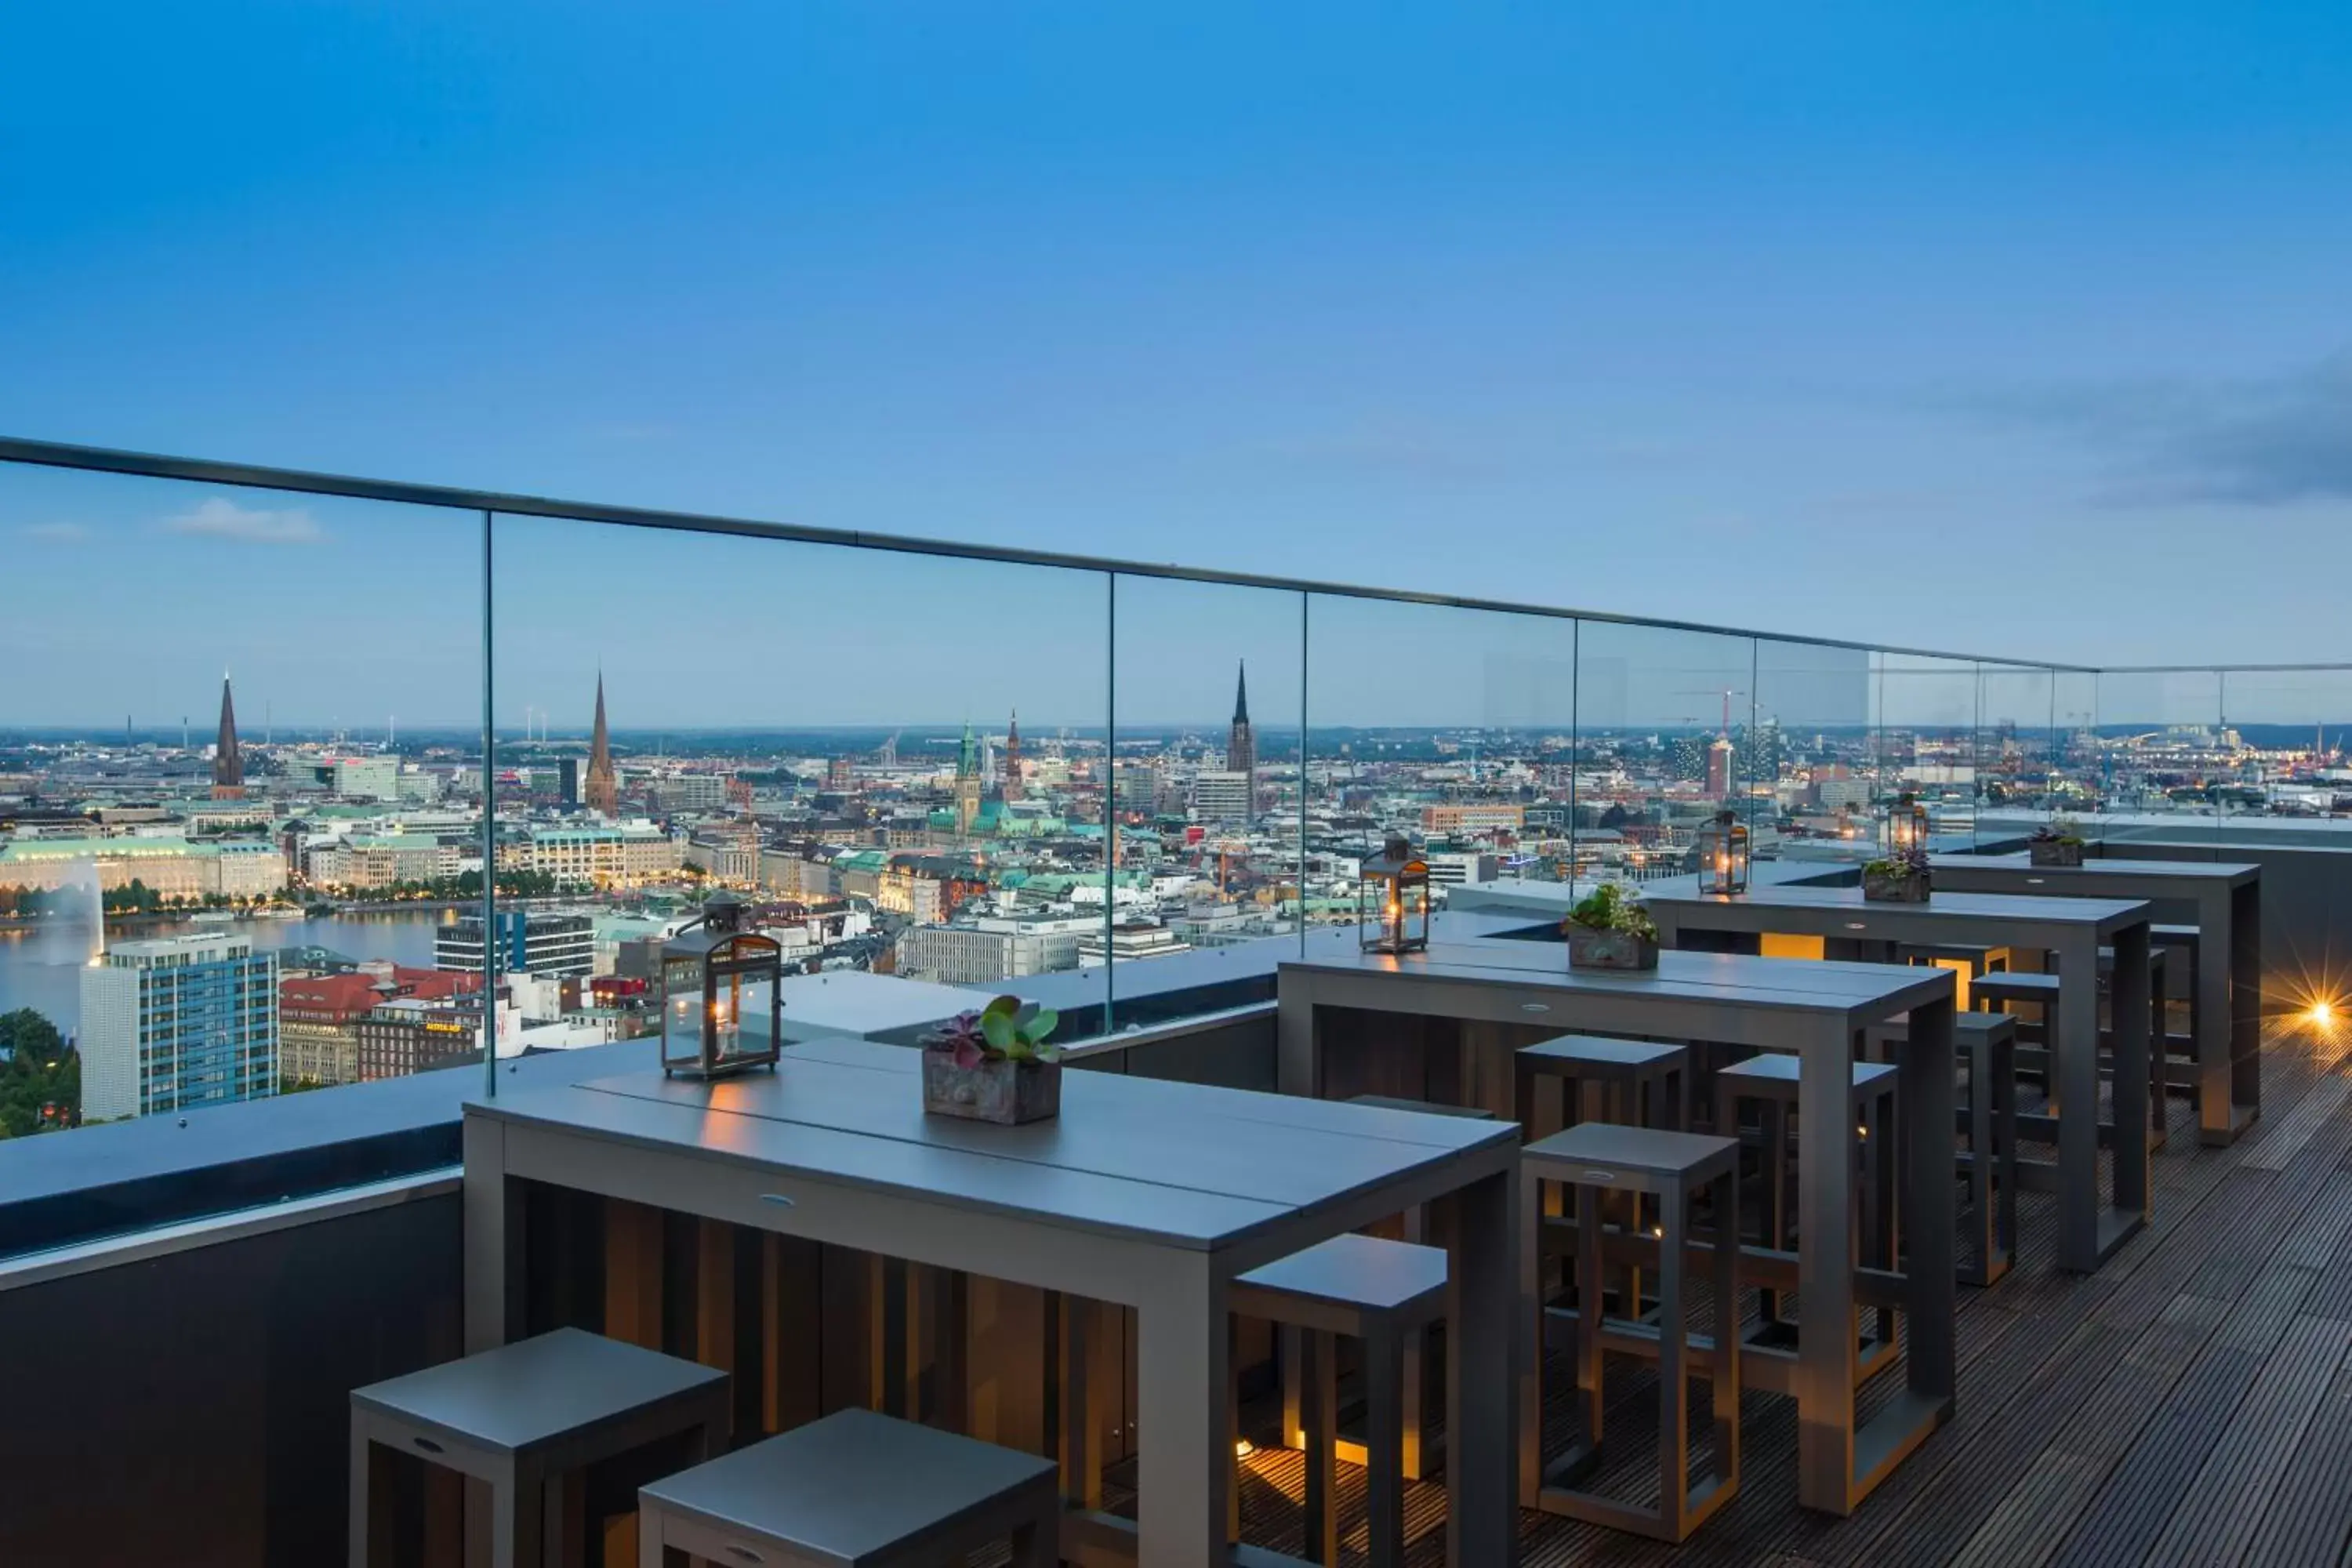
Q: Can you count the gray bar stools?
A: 12